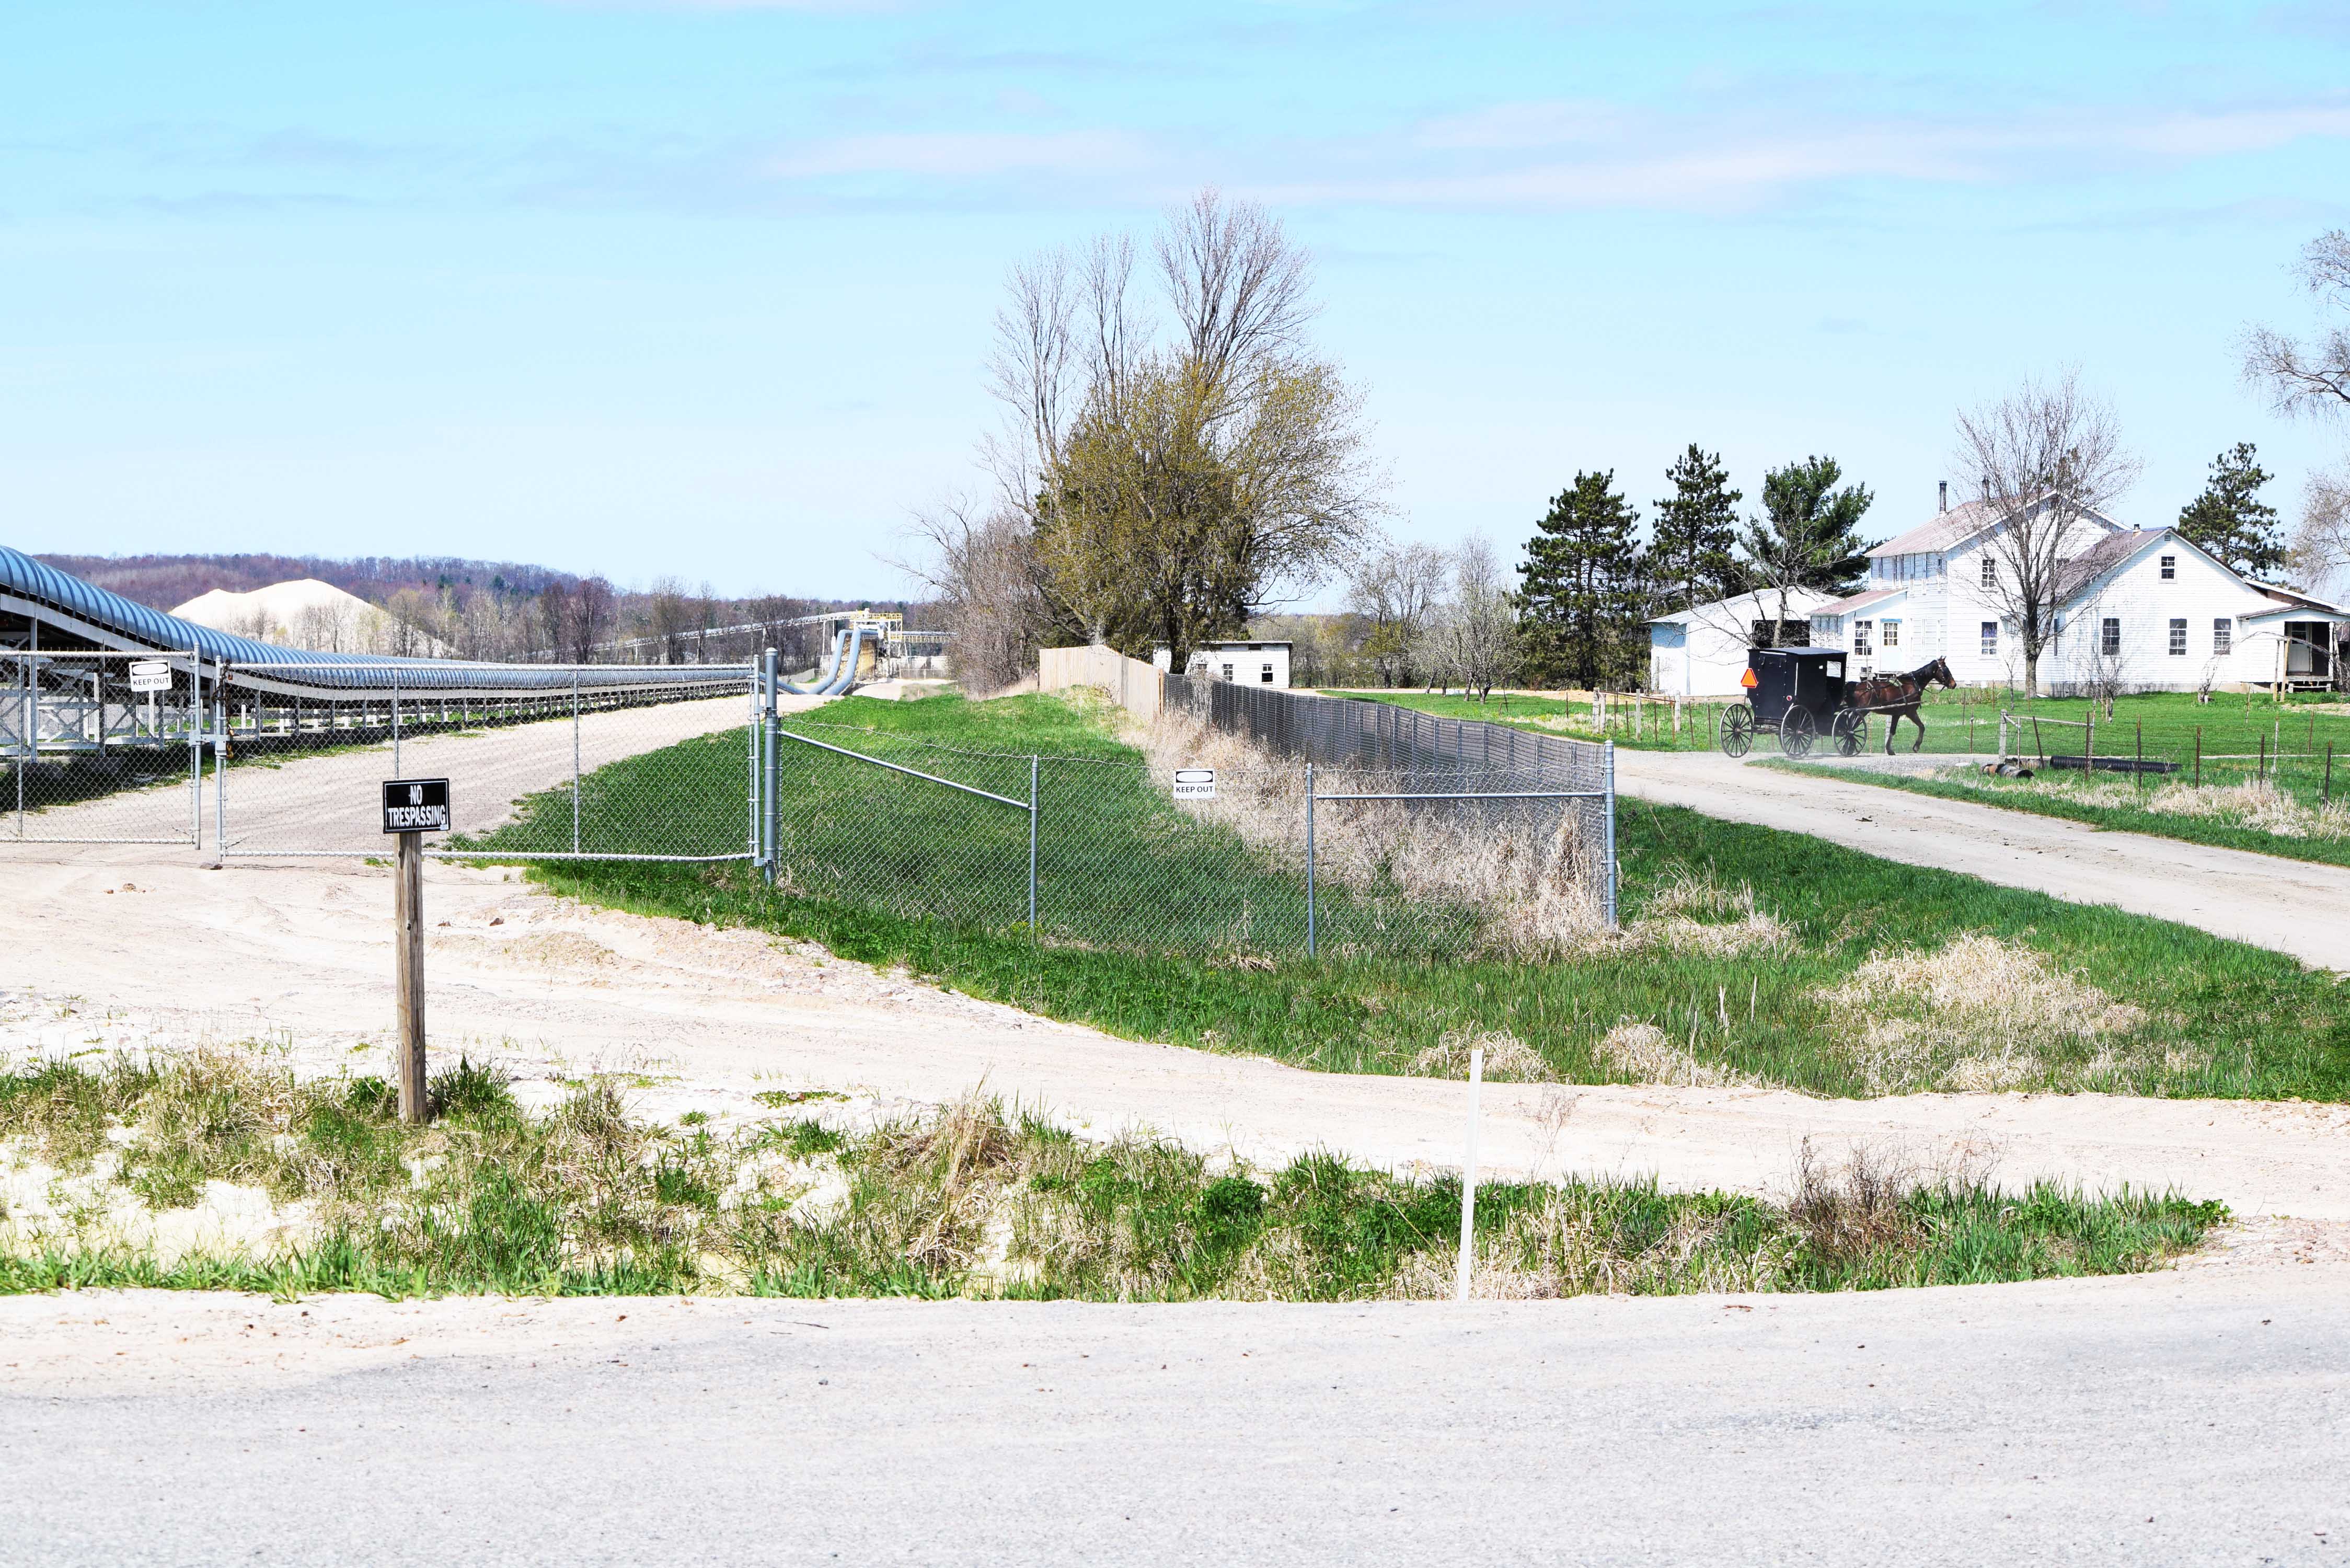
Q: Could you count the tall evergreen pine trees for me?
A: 4